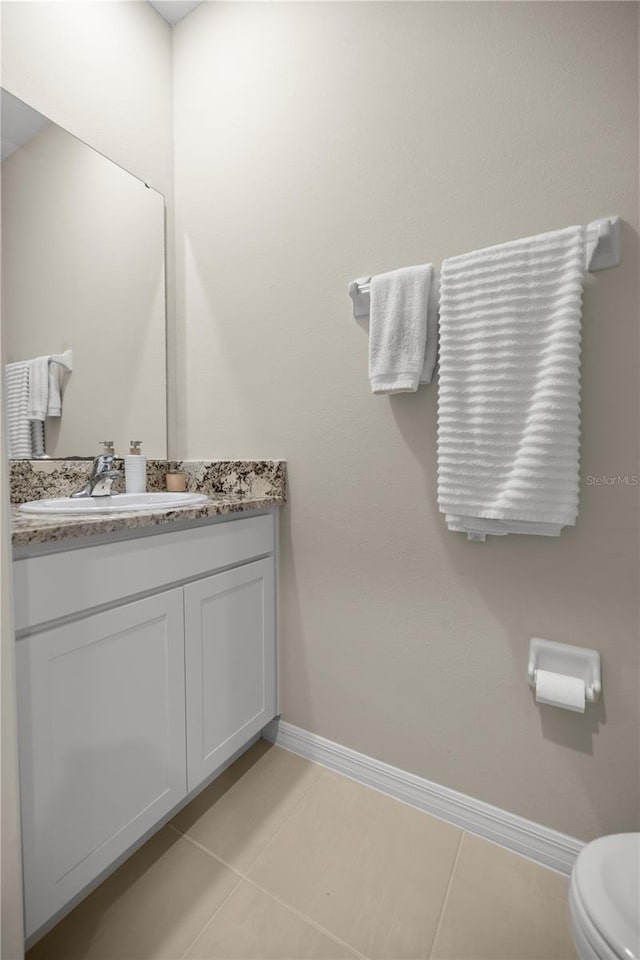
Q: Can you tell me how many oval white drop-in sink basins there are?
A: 1